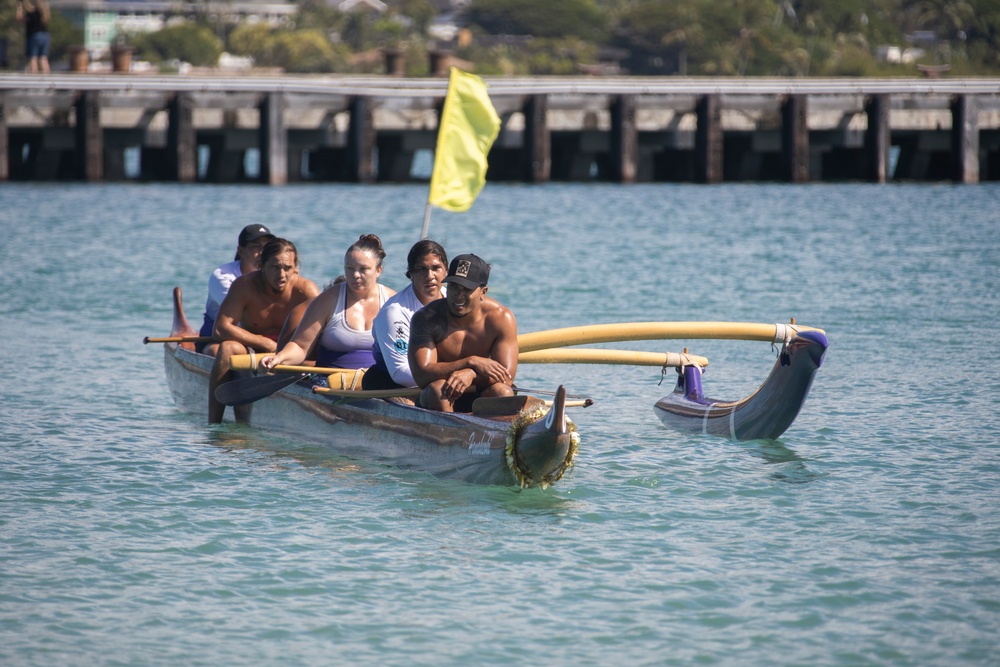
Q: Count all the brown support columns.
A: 11